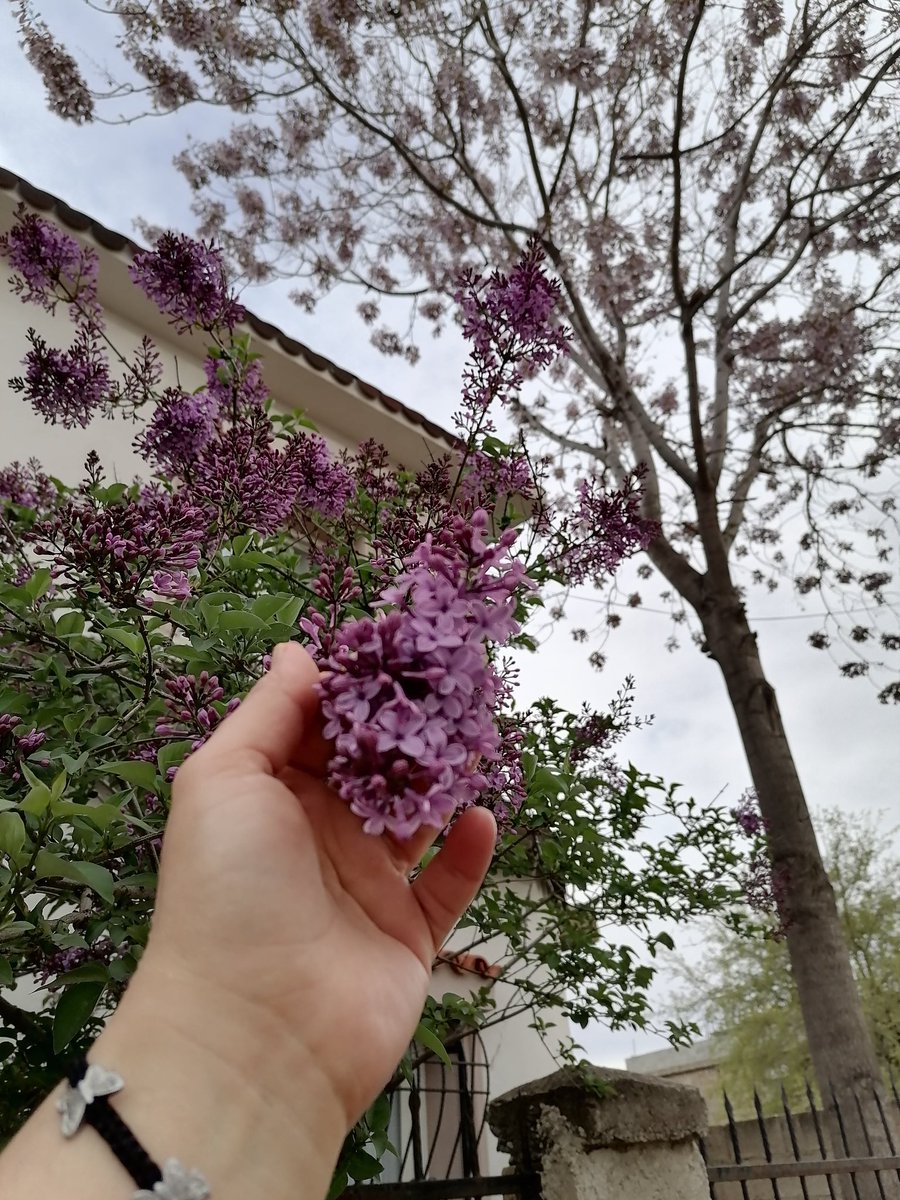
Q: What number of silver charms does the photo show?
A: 2